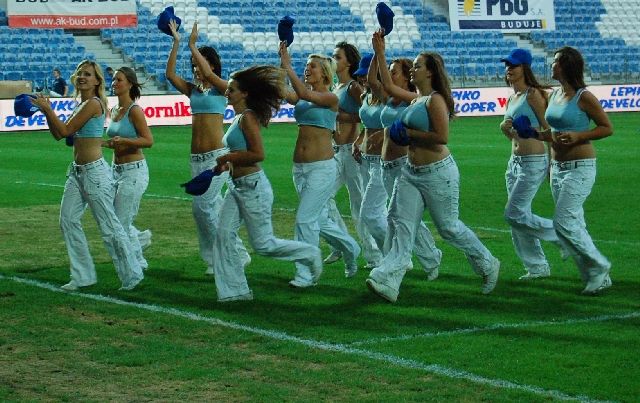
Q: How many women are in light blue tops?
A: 11